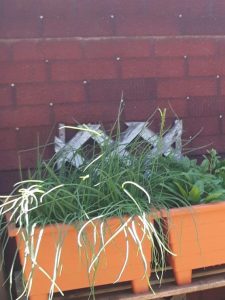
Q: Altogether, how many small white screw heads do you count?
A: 15